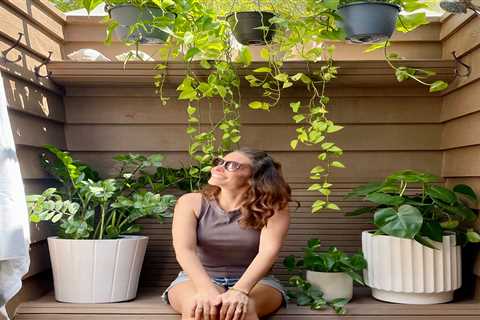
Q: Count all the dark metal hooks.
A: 3